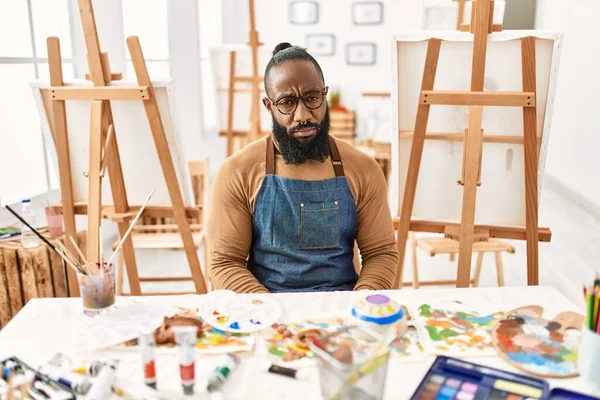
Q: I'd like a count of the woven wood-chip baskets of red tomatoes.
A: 0